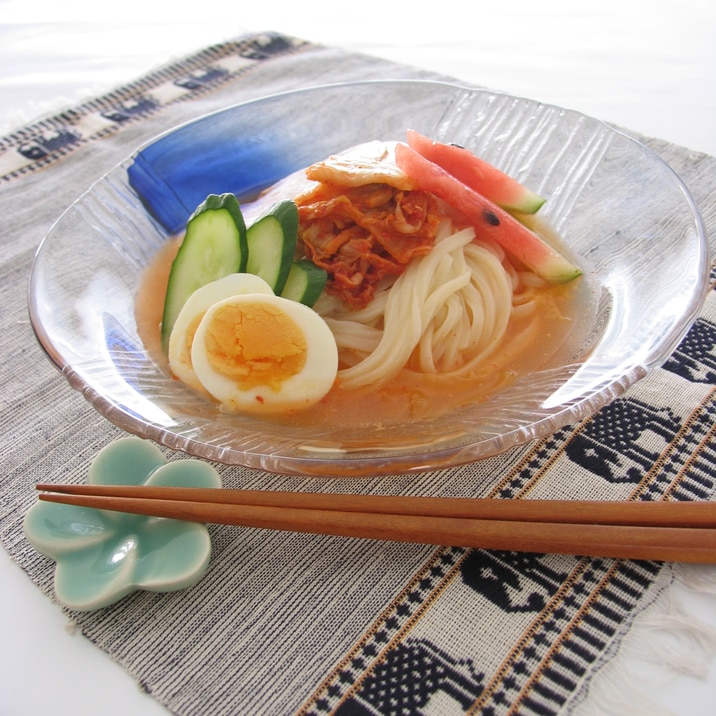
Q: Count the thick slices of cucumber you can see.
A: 3